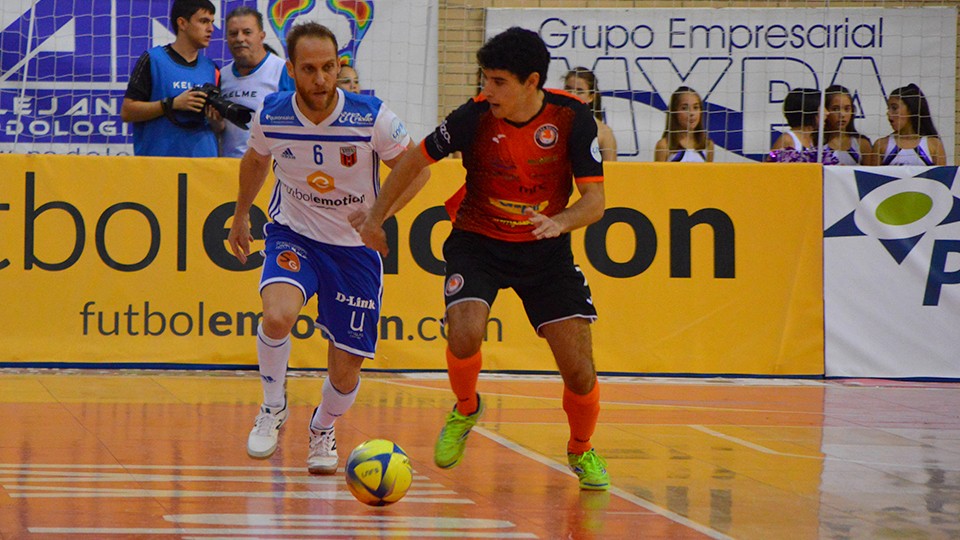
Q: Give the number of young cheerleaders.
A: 5